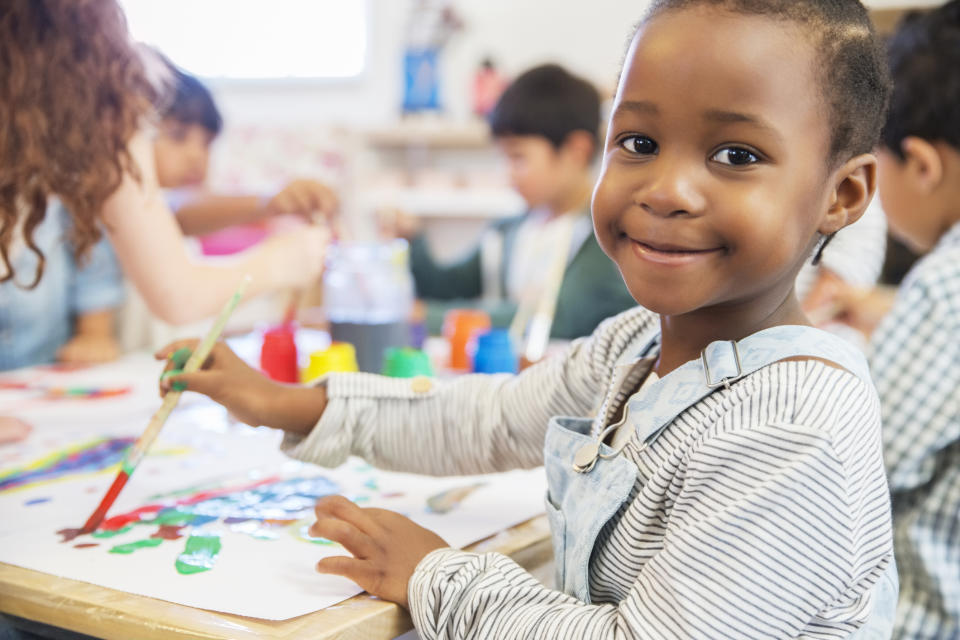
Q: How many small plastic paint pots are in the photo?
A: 5